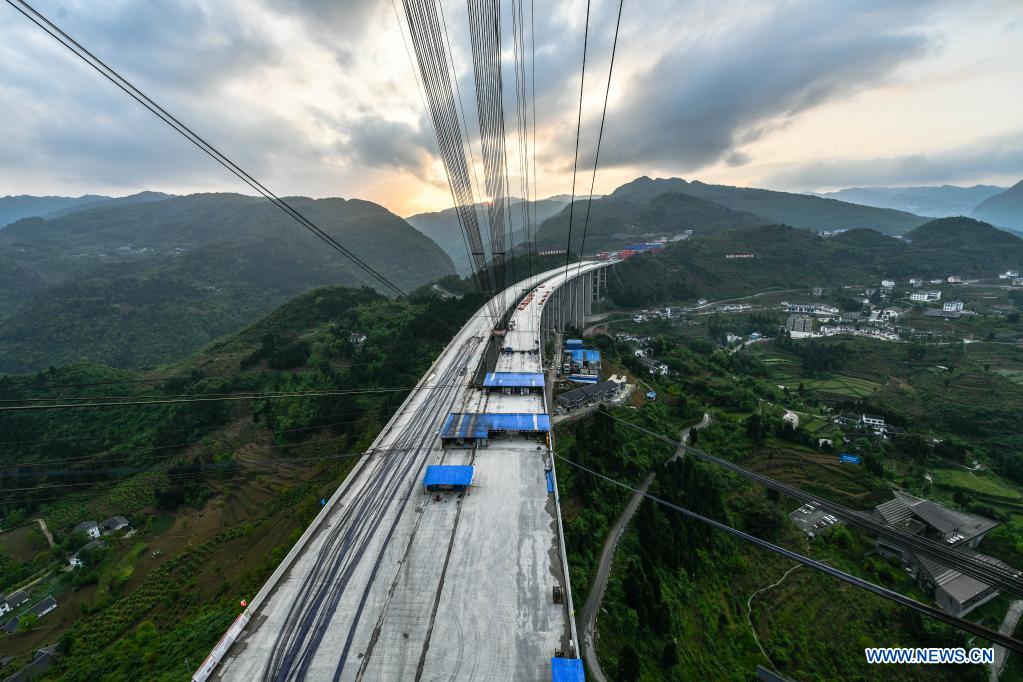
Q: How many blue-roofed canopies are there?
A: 4